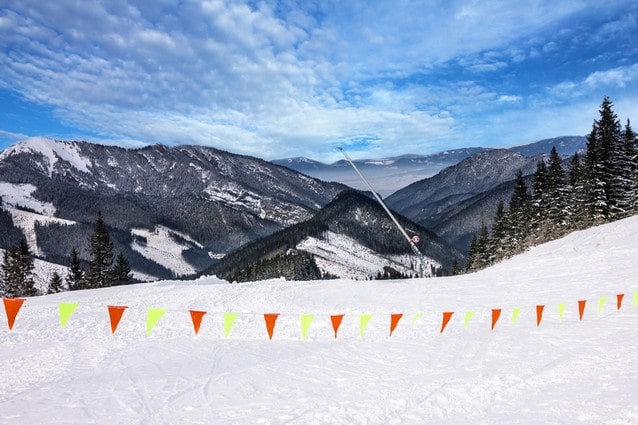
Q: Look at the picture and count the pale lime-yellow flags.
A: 11